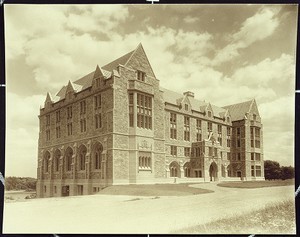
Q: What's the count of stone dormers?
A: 6